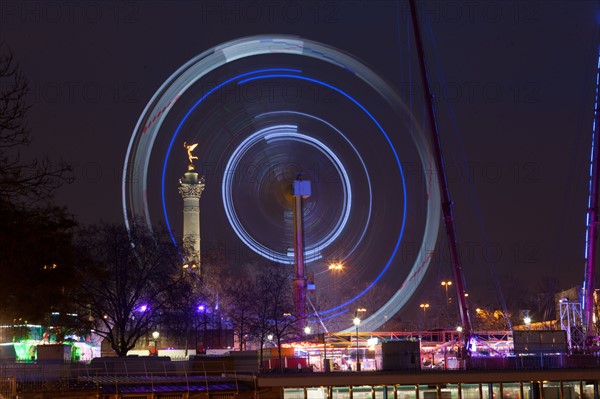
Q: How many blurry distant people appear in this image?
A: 0